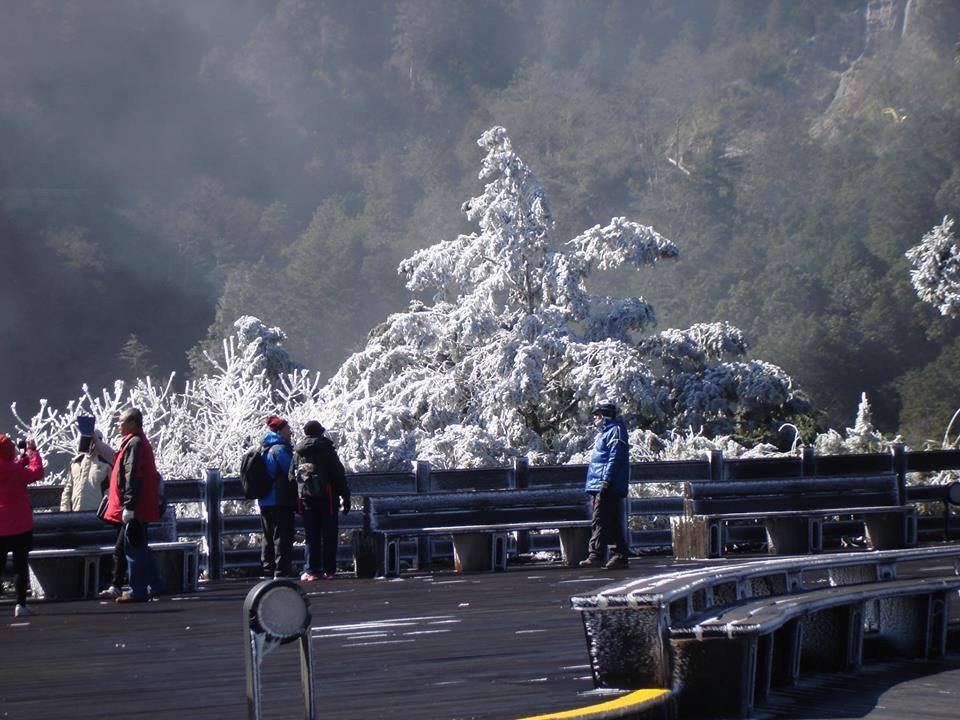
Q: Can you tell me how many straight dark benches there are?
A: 3